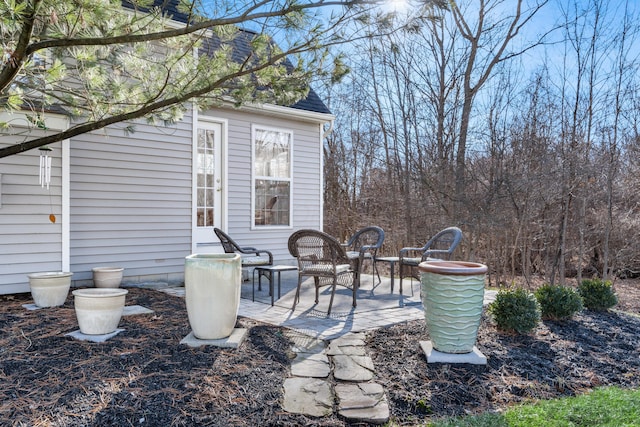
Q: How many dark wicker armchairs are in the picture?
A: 4